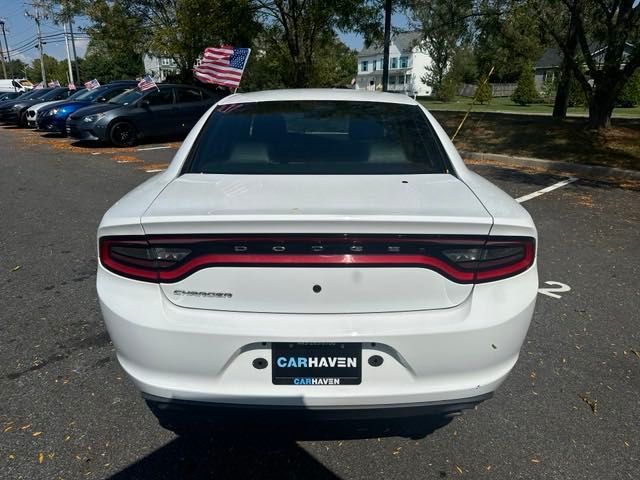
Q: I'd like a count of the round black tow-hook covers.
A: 2